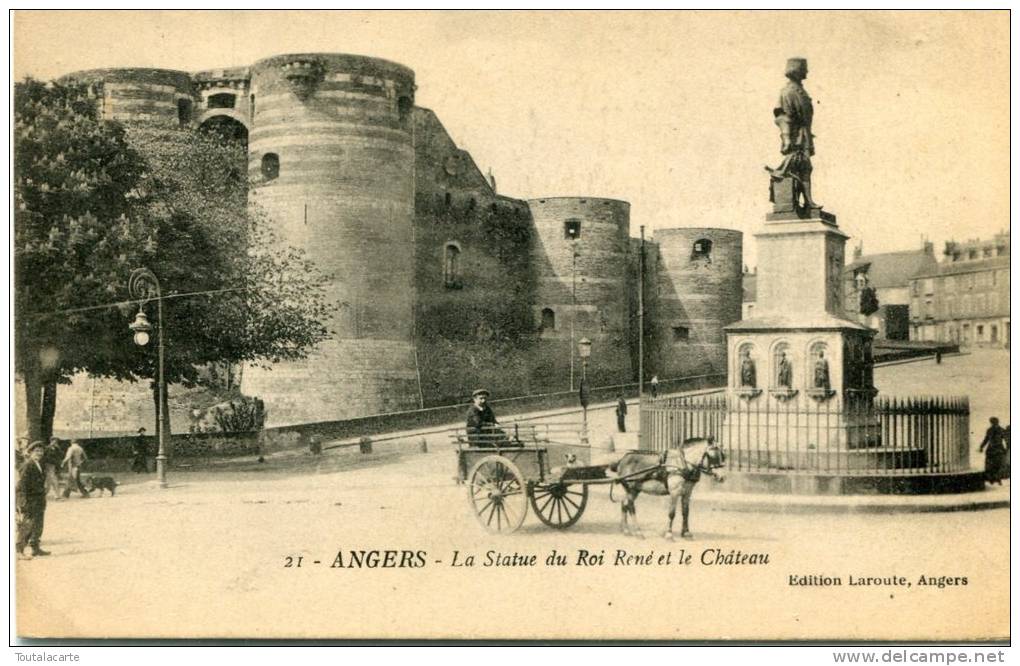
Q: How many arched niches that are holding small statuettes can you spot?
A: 3